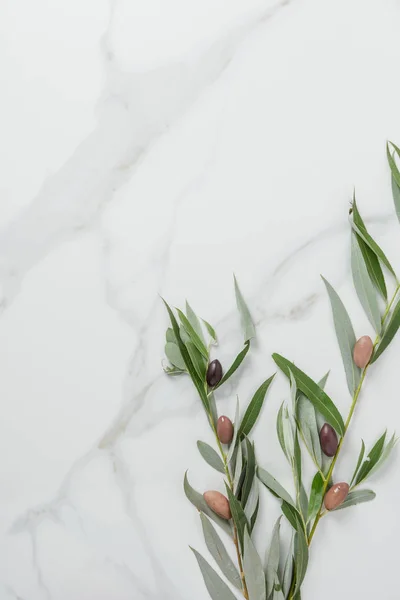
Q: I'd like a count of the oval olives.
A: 6